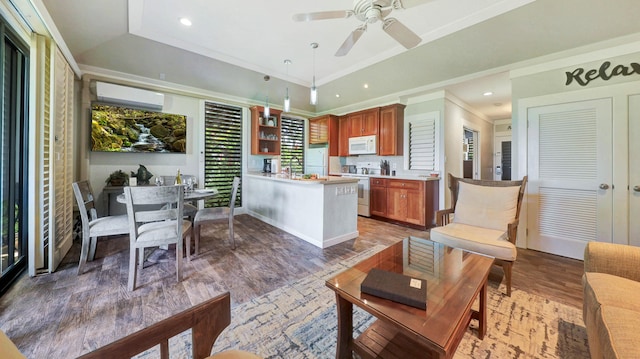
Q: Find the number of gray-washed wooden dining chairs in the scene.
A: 4